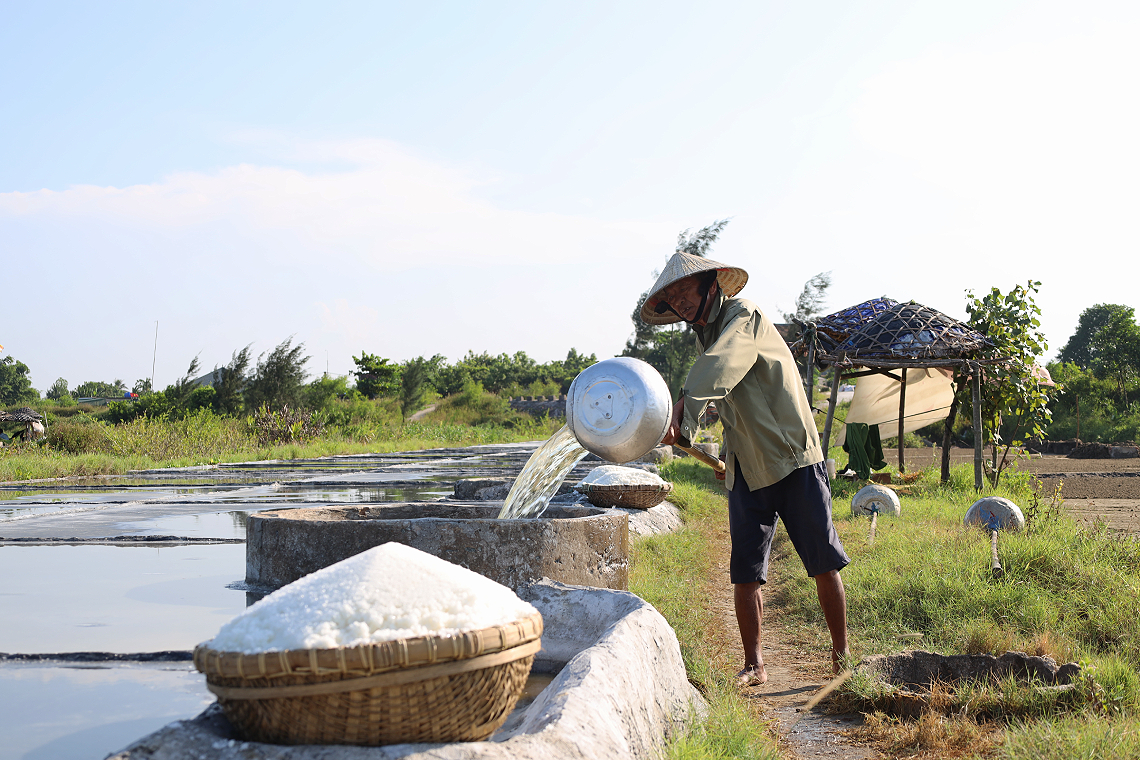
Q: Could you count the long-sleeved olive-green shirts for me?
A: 1